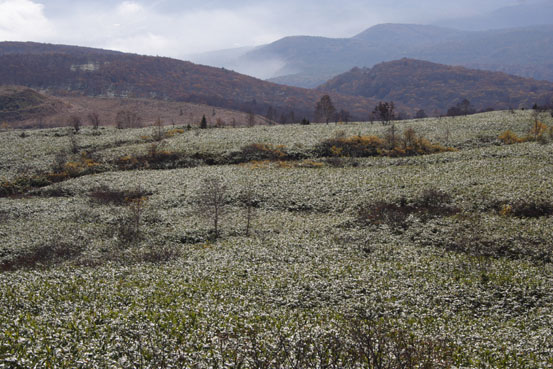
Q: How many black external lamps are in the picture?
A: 0